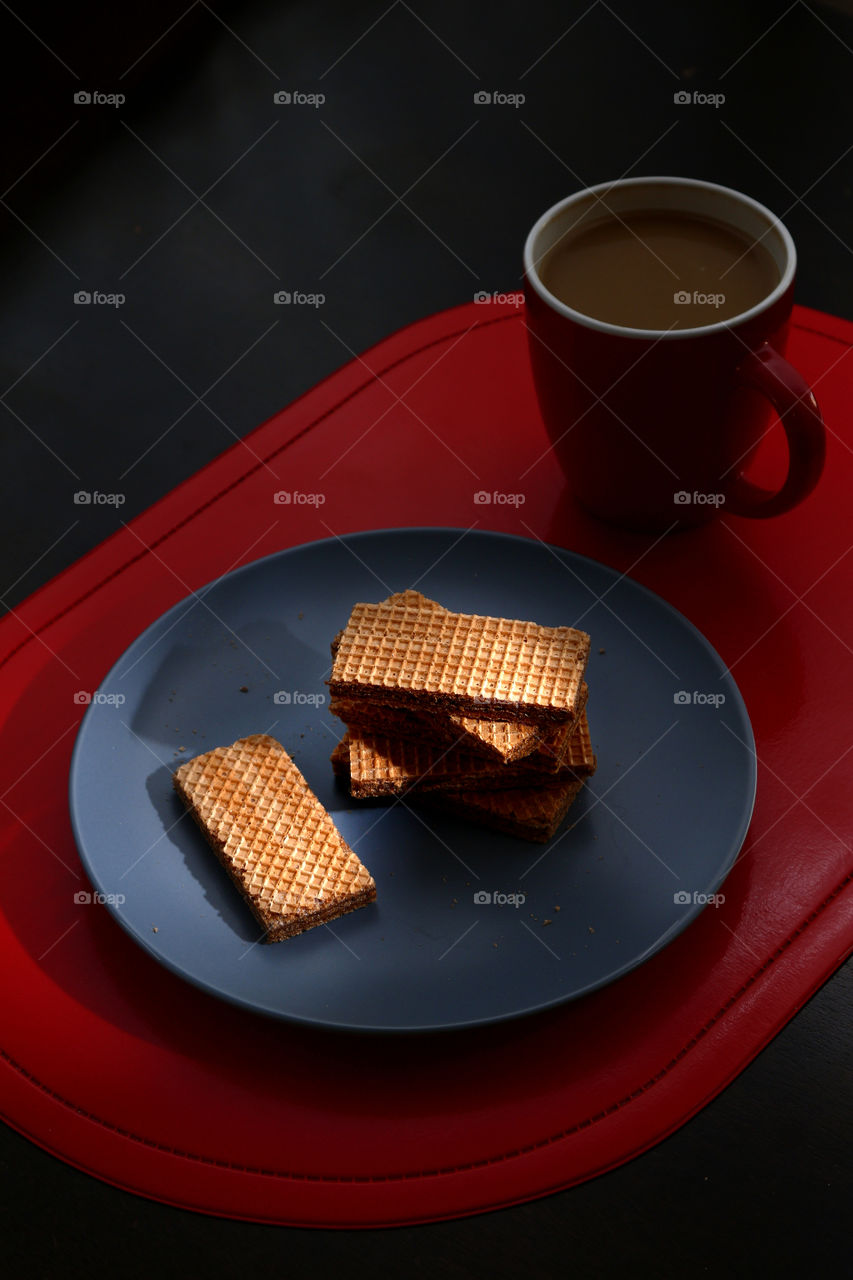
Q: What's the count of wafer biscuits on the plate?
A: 6